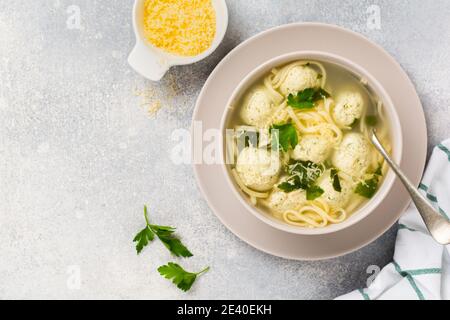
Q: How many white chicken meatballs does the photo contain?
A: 8